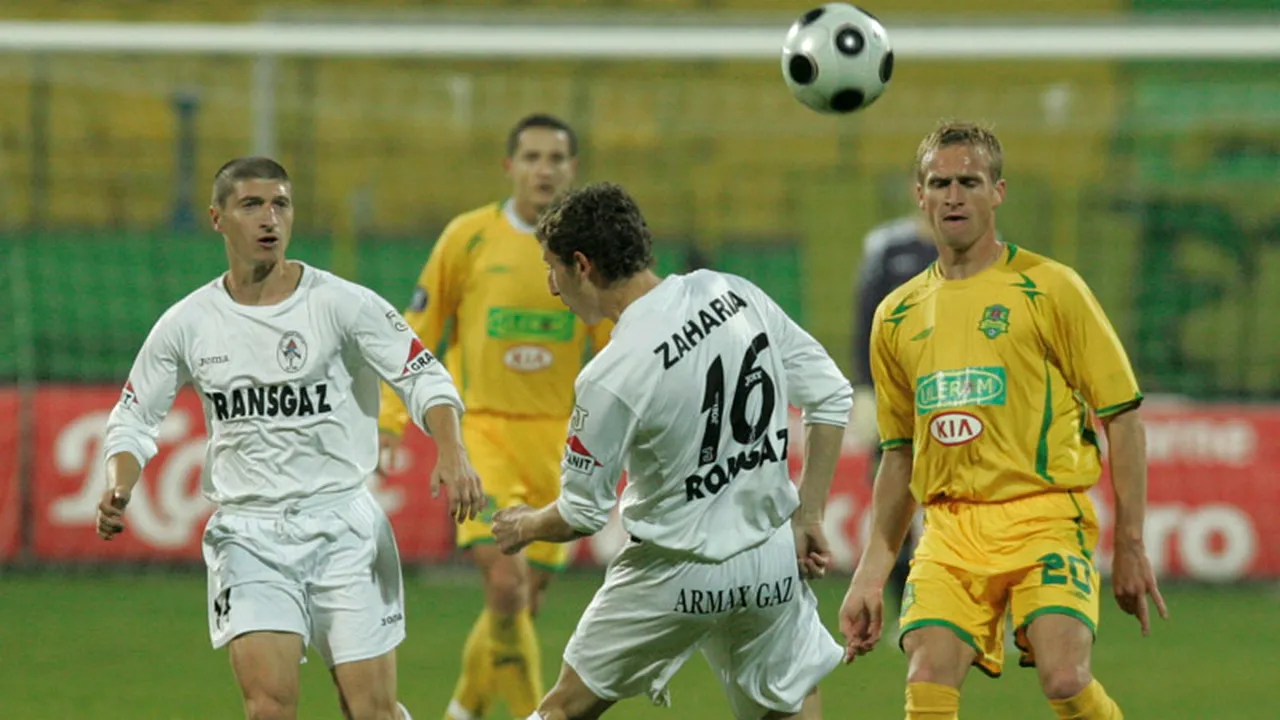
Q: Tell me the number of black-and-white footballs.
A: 1